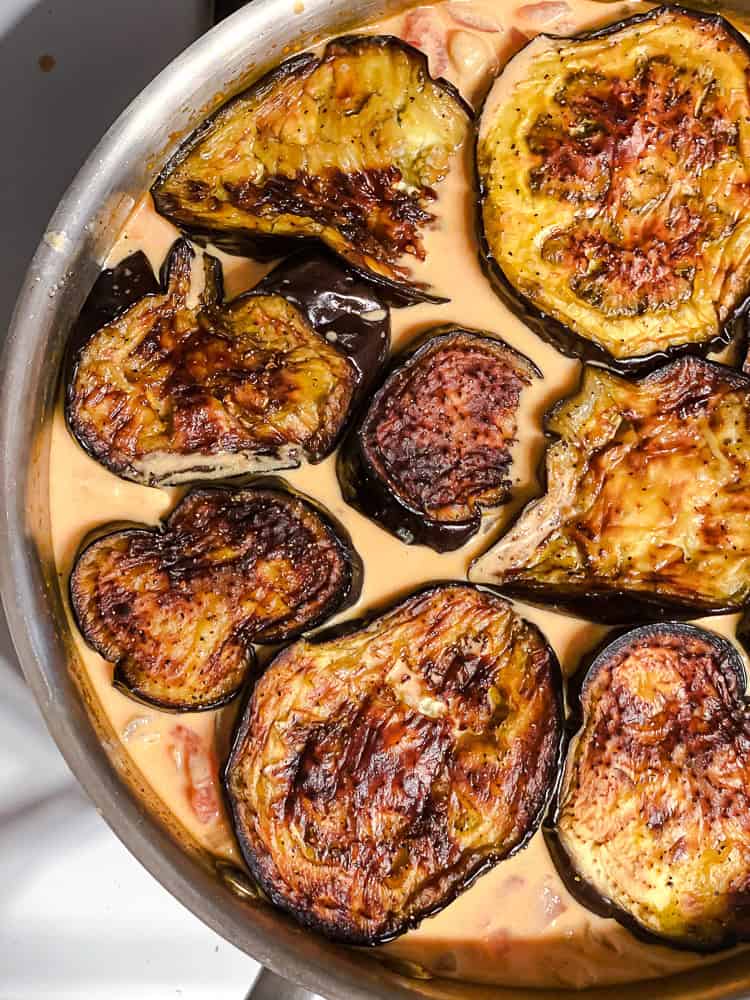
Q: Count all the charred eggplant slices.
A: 8